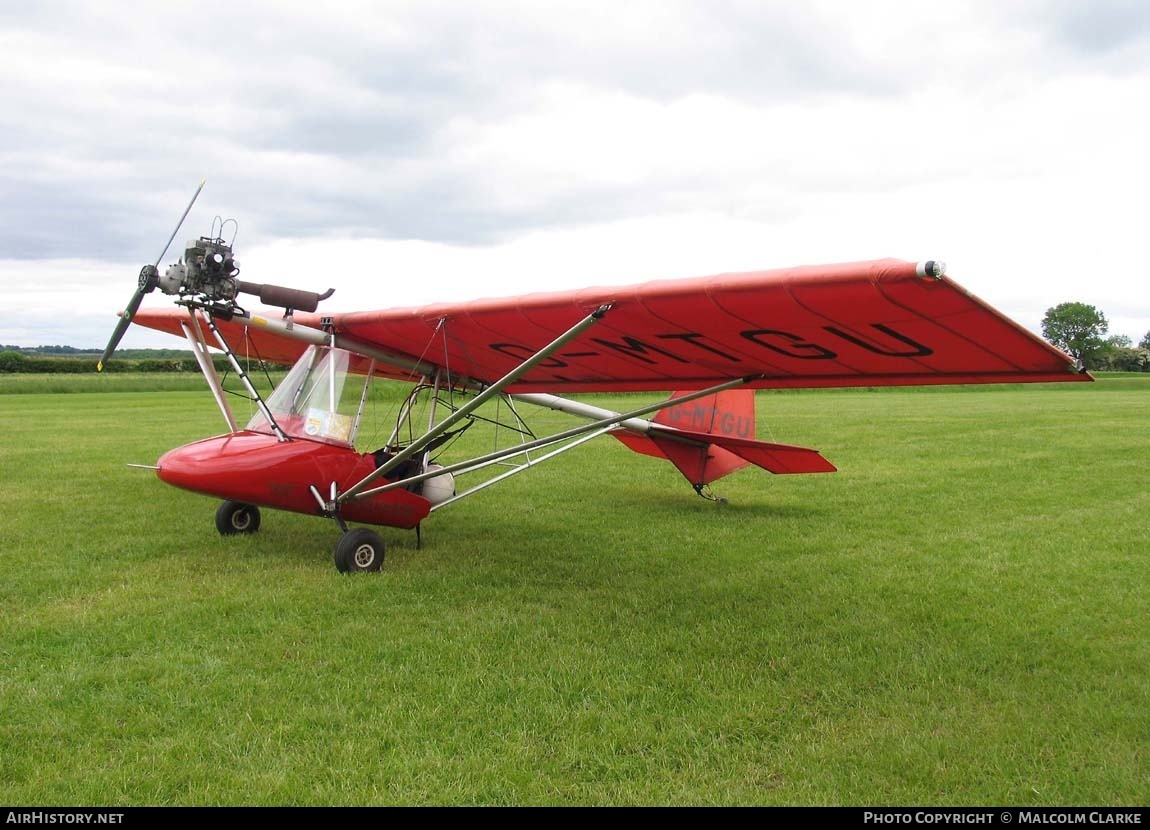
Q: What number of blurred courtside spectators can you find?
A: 0